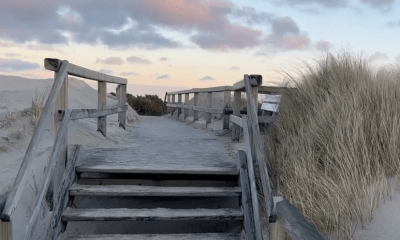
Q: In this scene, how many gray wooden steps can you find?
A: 4